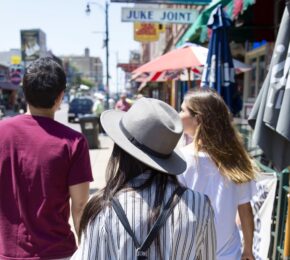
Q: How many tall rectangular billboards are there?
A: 1